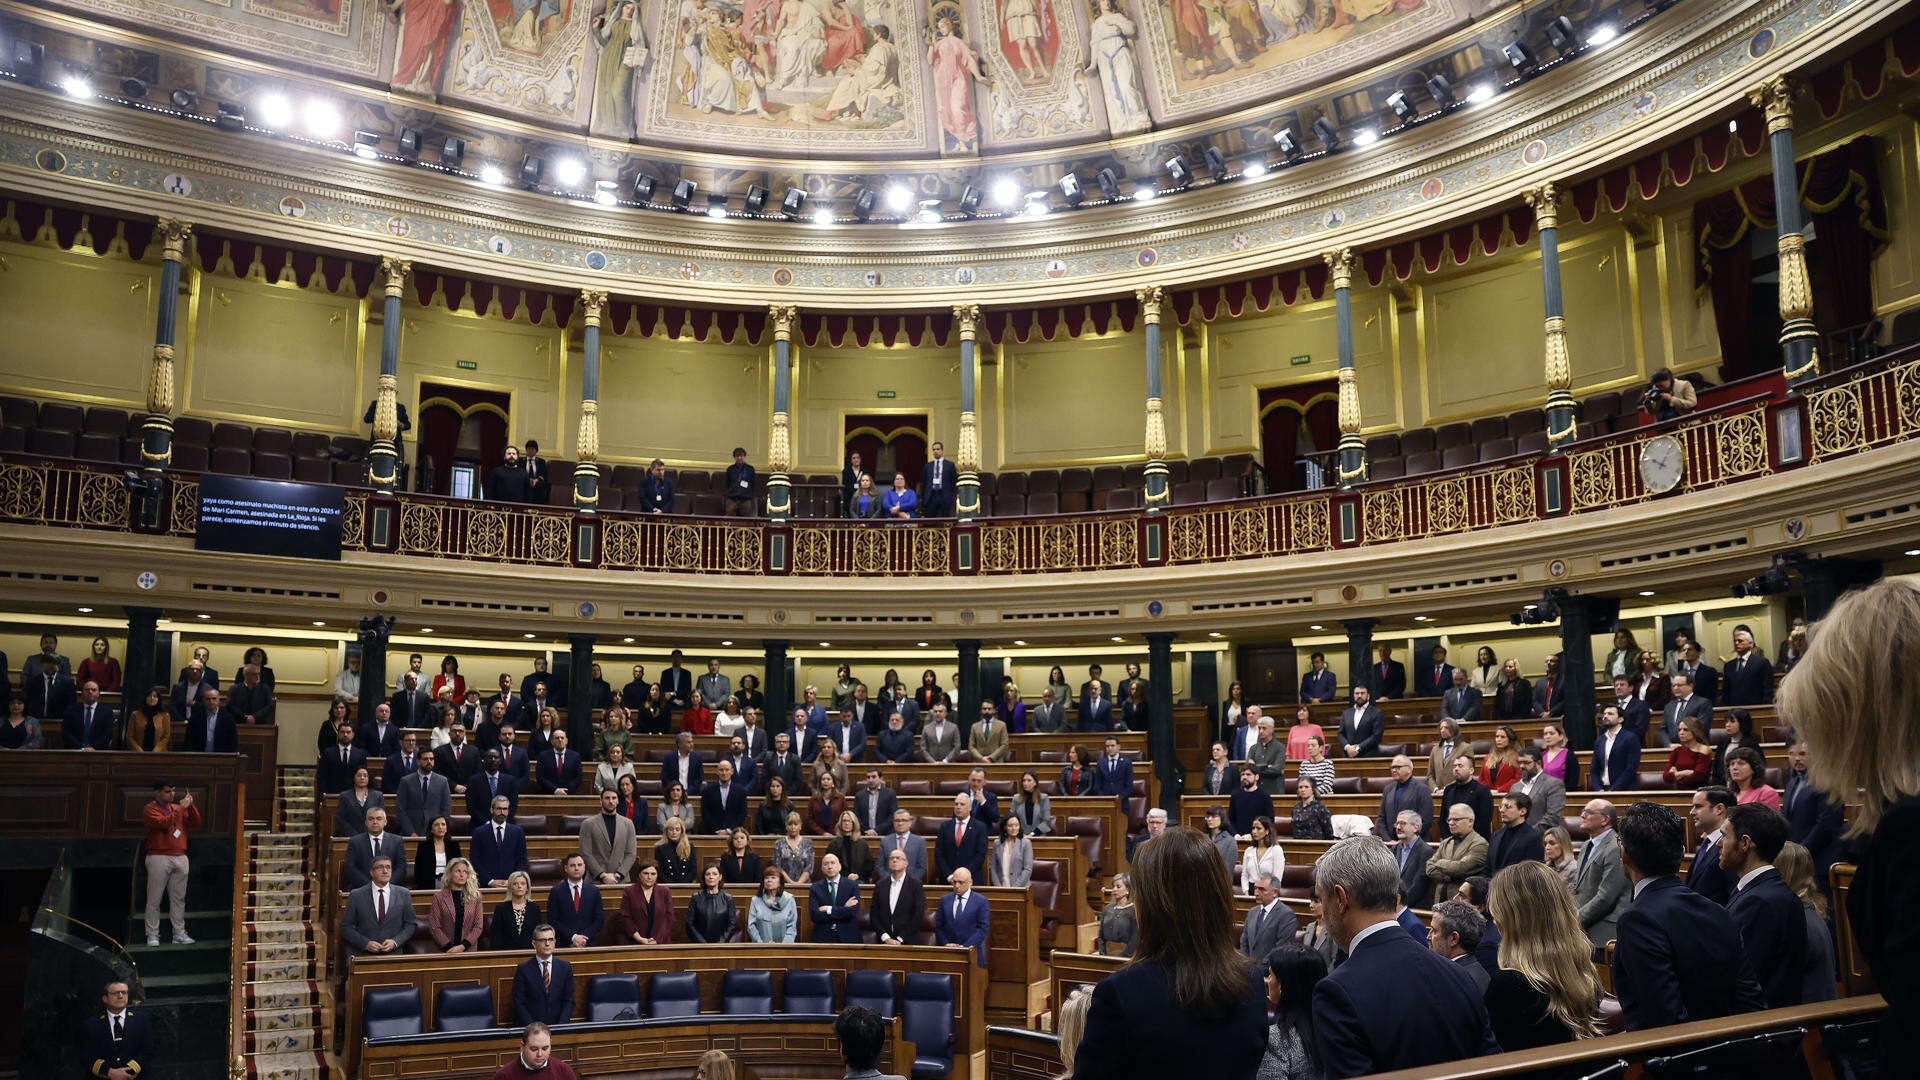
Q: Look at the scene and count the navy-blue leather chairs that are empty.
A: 8